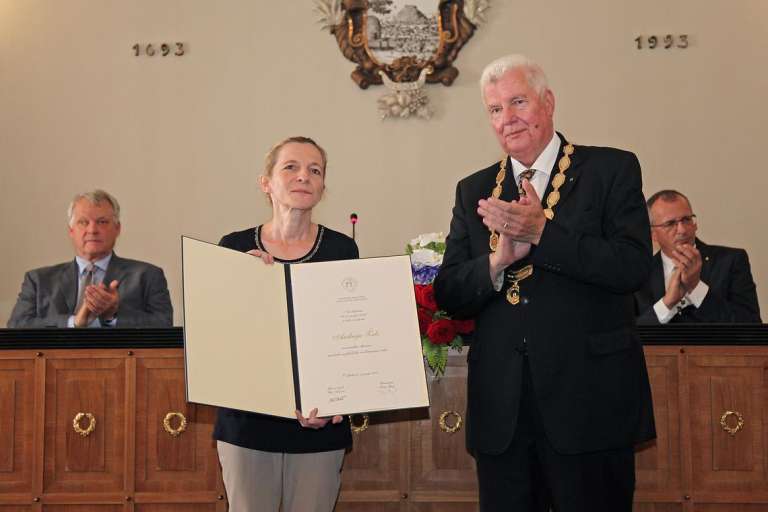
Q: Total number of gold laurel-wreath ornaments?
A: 5